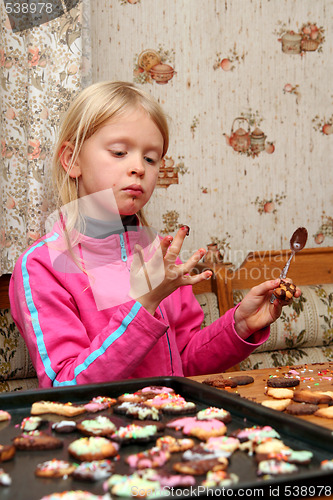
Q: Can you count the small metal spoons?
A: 1